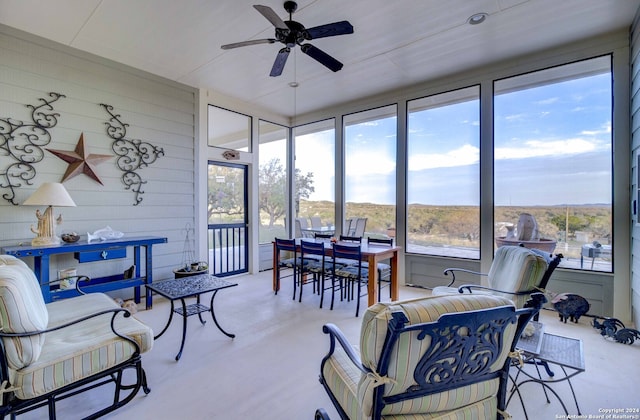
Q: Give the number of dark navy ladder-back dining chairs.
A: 6